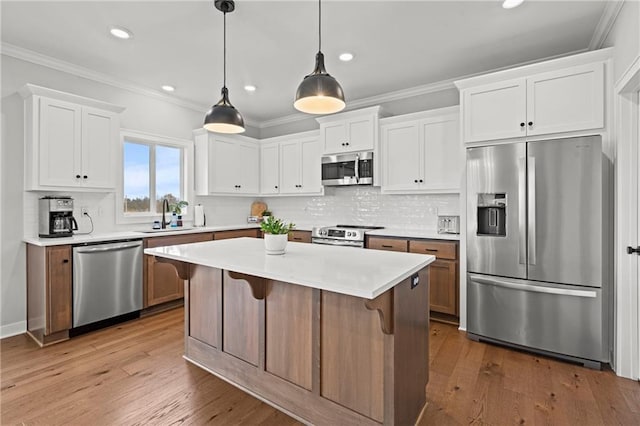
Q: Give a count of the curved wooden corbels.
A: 3